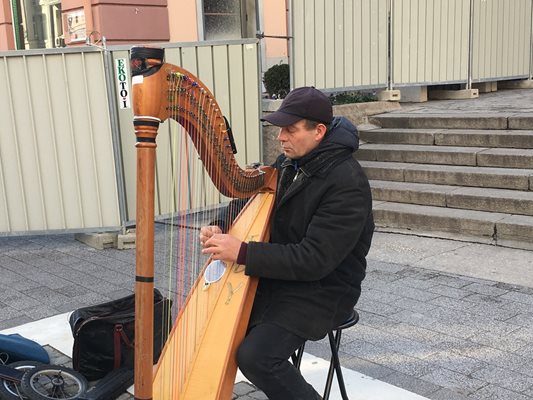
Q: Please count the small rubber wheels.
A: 2